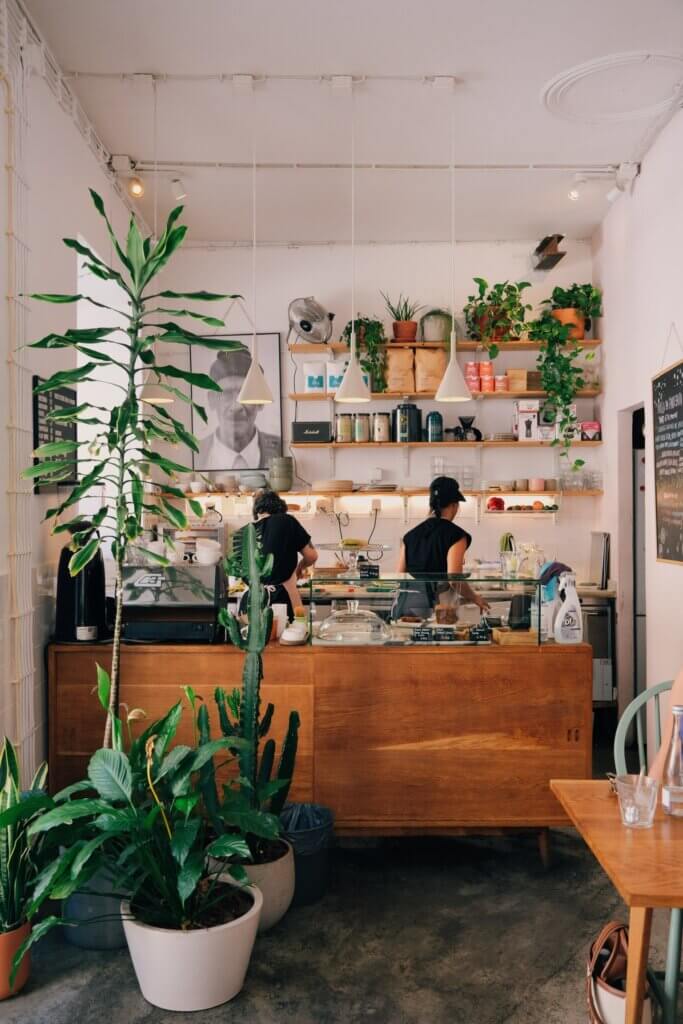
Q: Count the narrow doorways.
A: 1